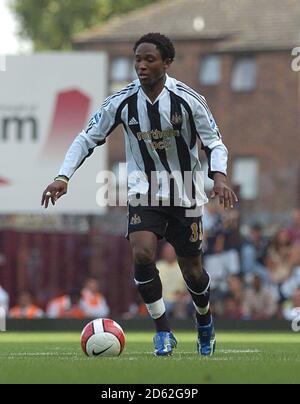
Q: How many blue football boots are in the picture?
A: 2